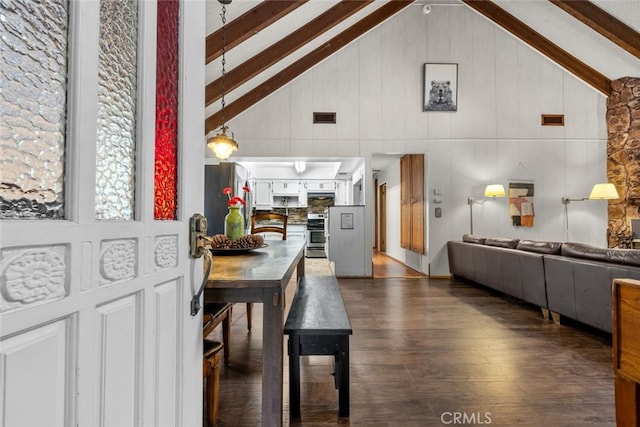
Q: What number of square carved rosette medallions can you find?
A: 3